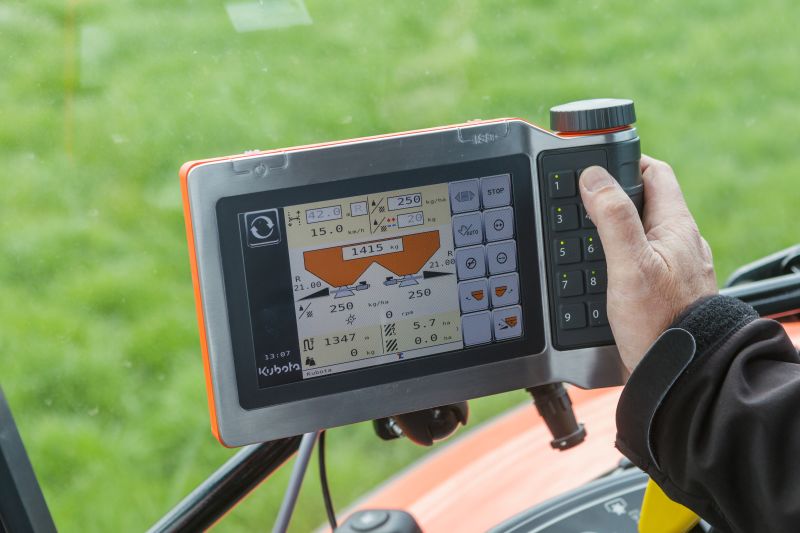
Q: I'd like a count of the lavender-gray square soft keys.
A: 10